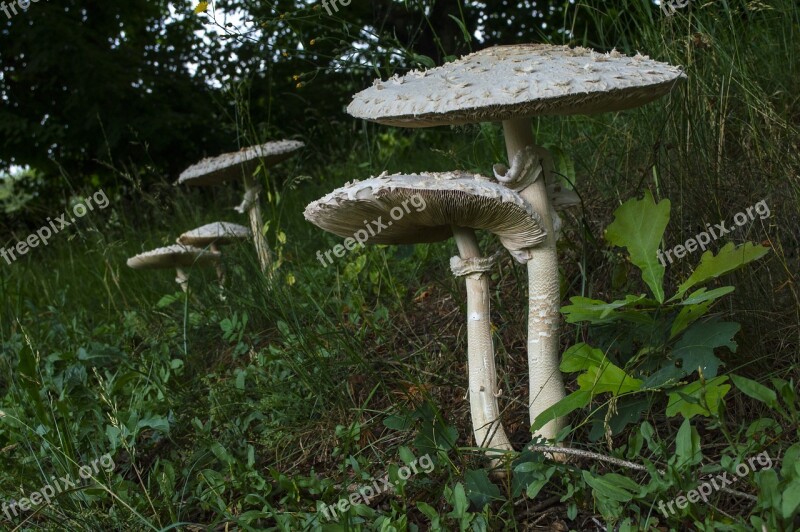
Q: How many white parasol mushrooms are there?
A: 5